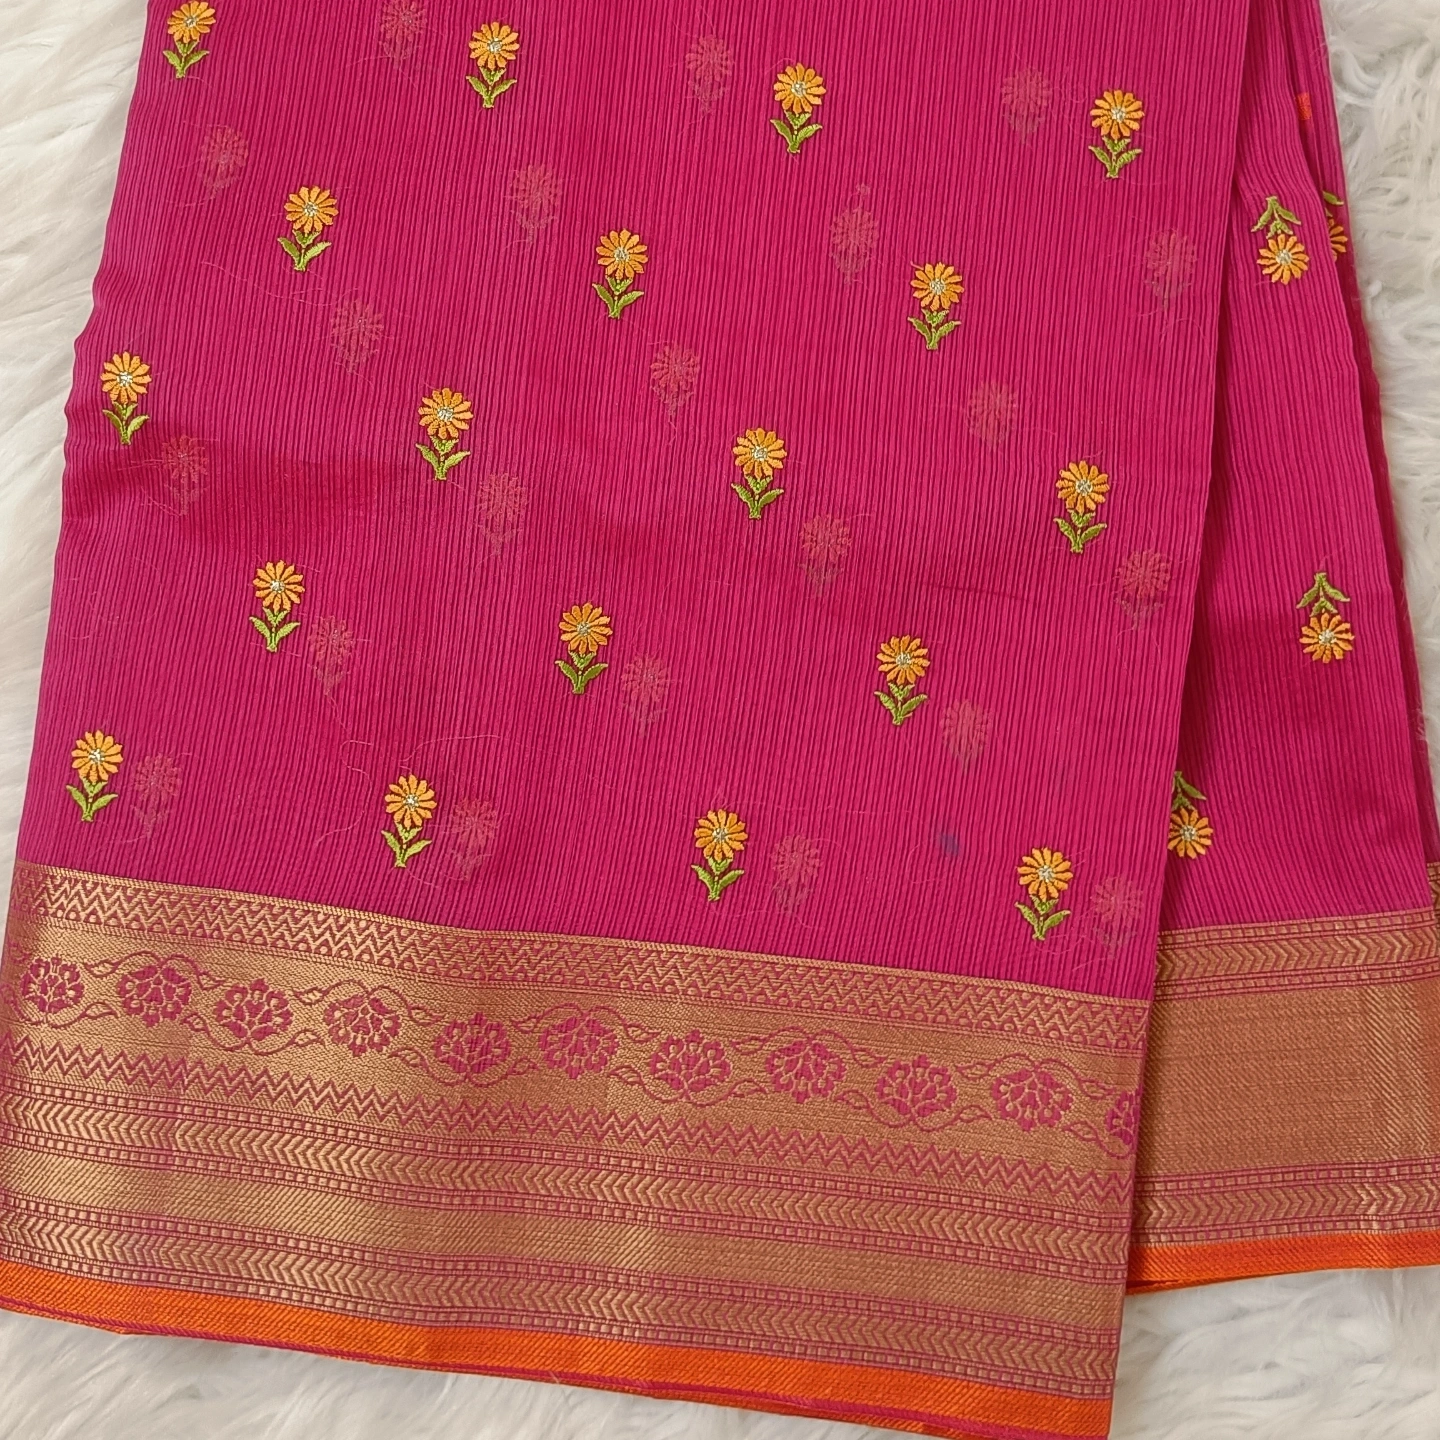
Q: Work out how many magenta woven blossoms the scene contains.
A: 11